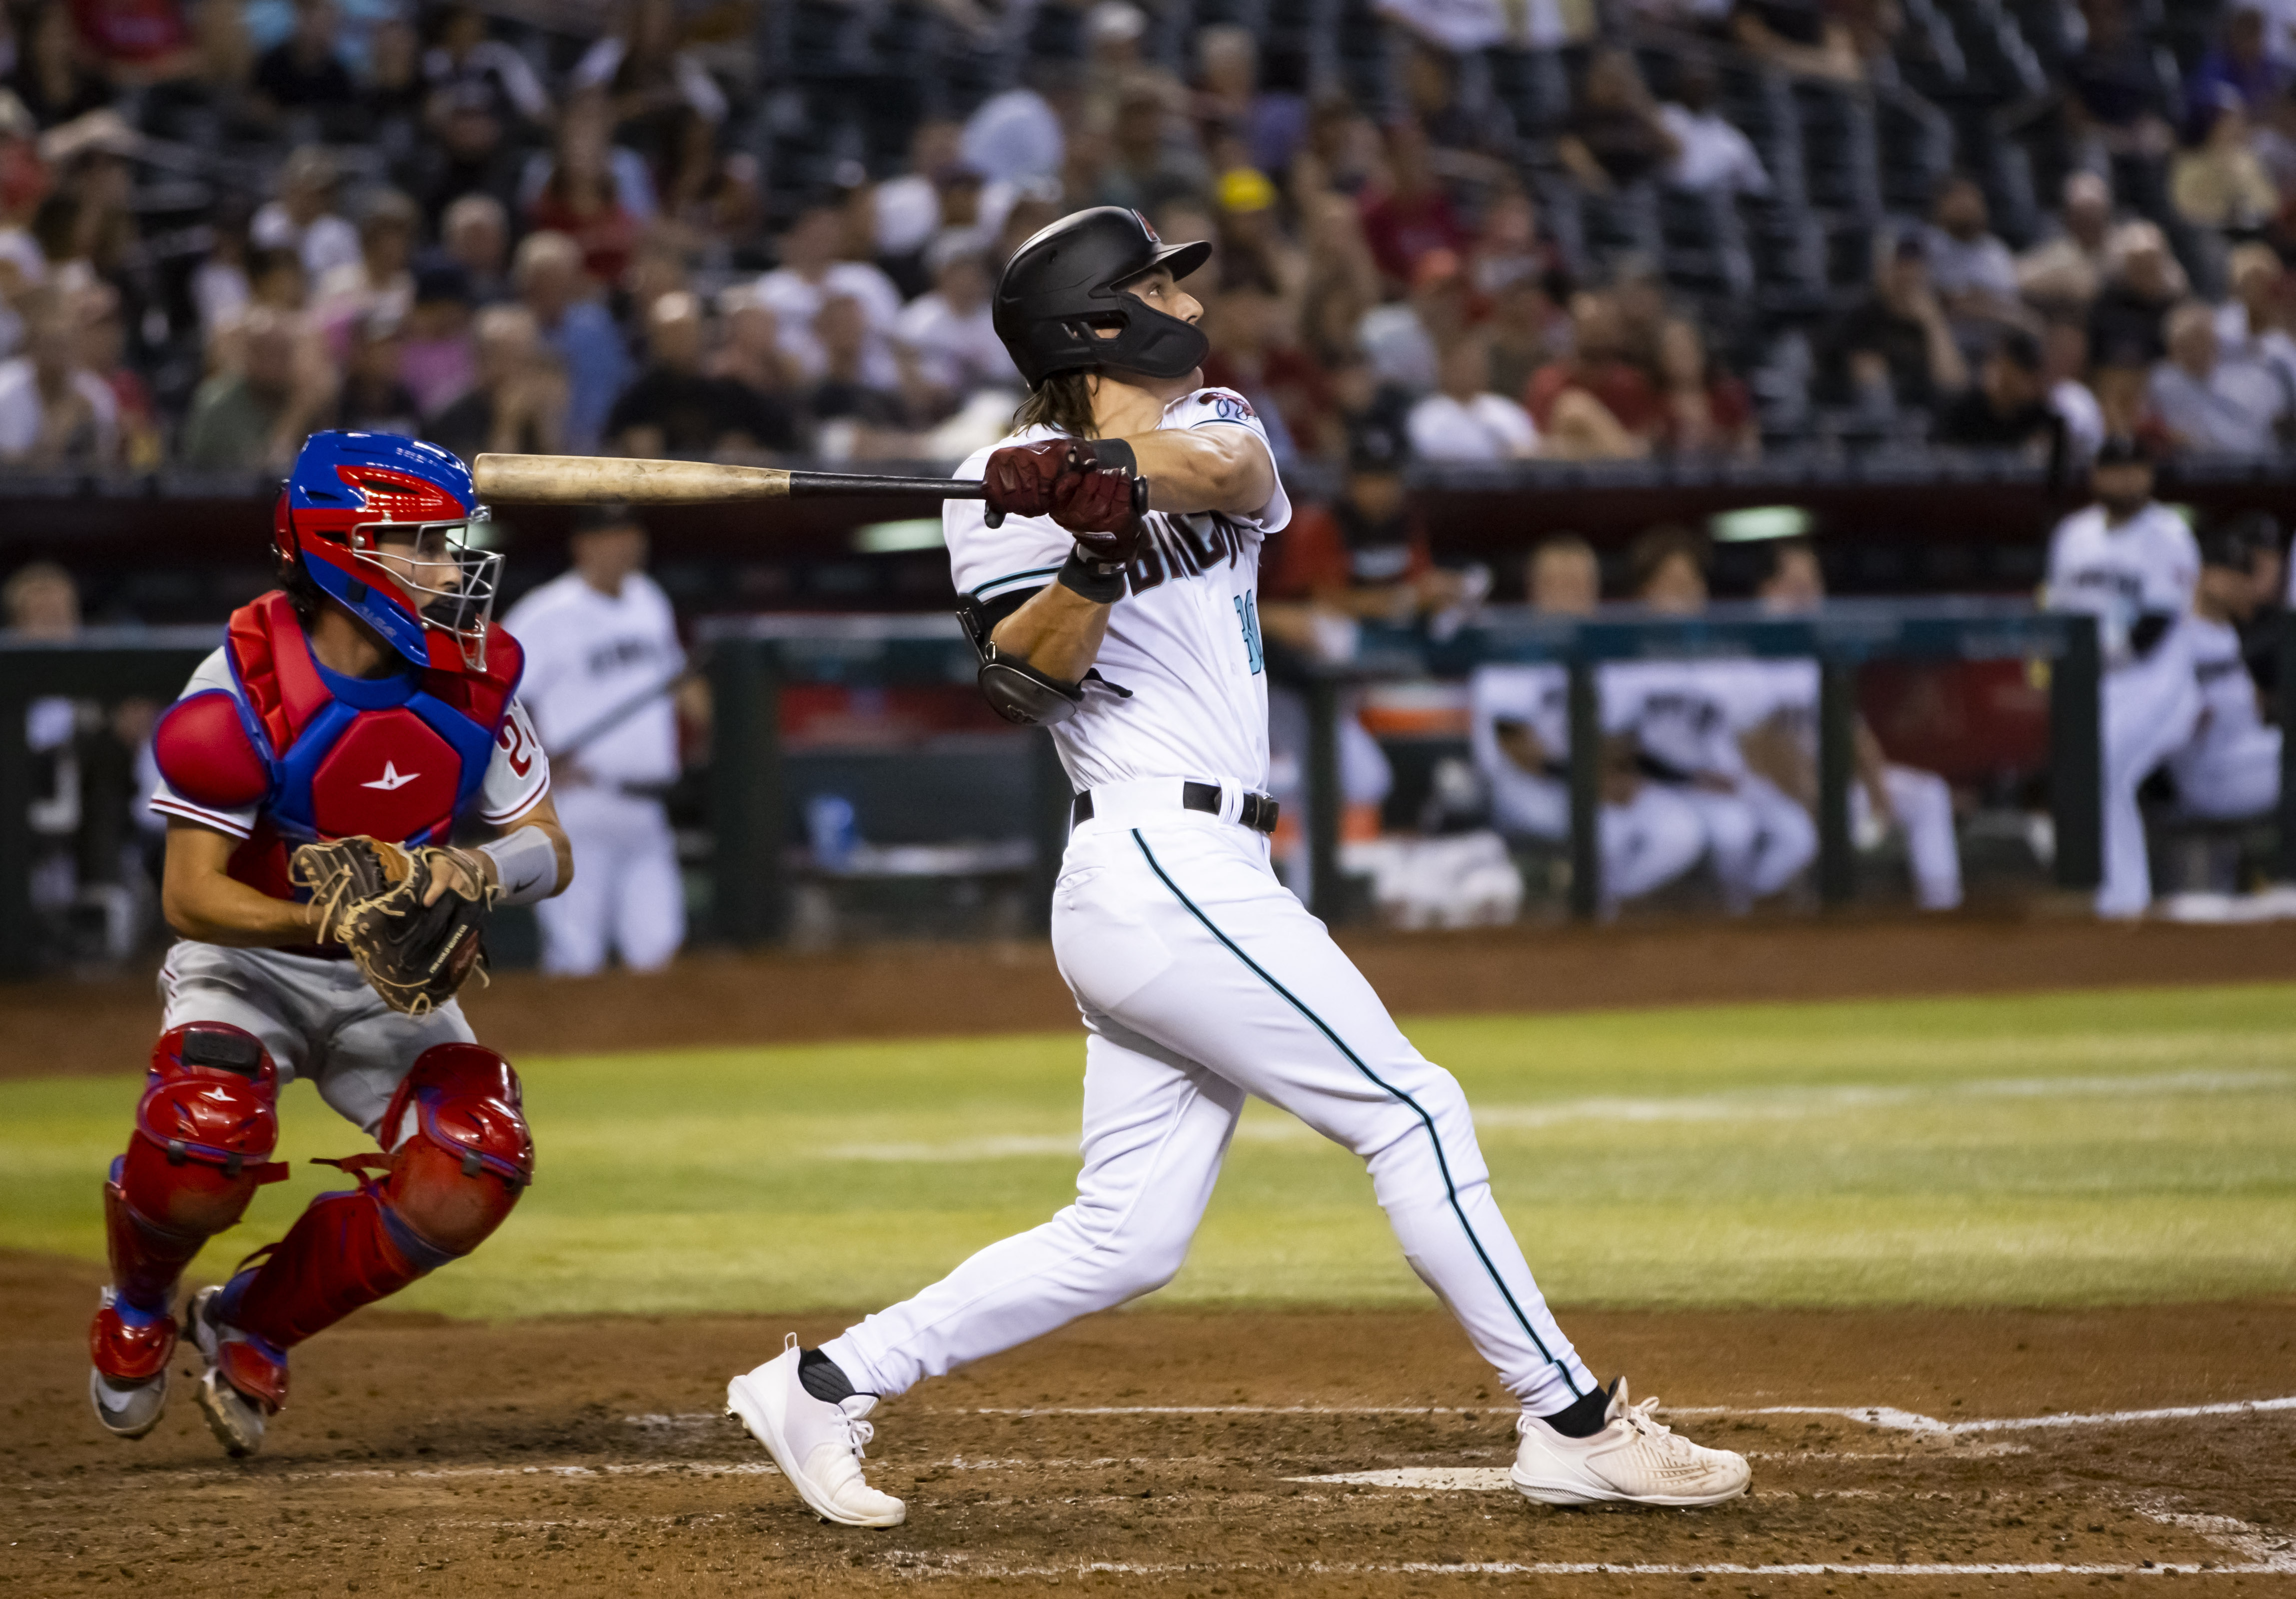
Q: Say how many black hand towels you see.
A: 0